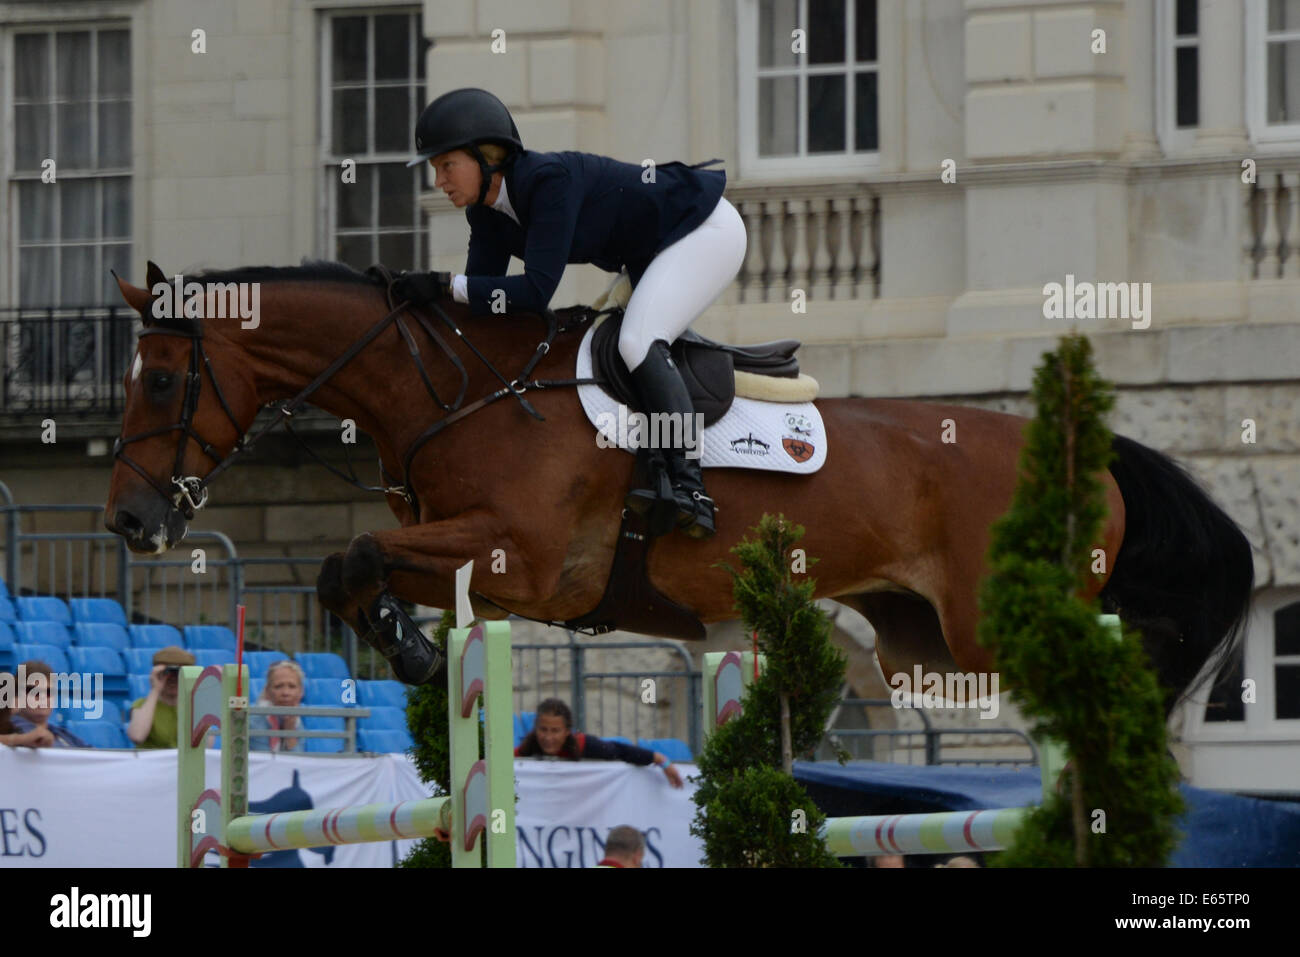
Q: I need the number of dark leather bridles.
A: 1